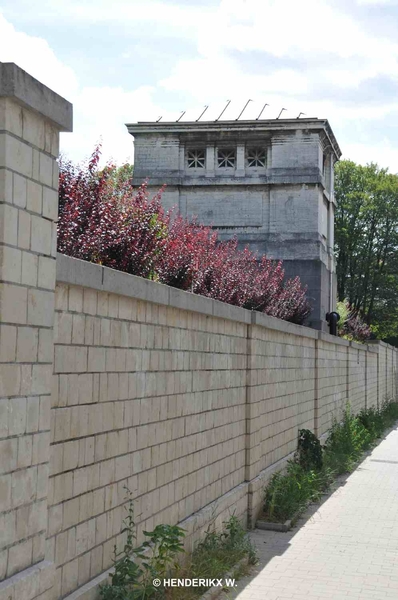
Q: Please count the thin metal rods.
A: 8